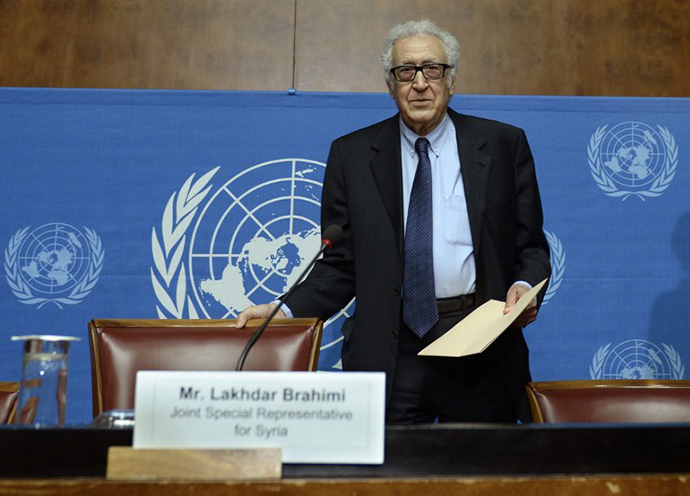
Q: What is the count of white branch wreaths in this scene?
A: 5